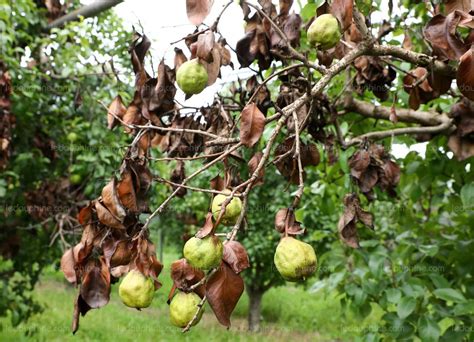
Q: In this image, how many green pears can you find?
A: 7